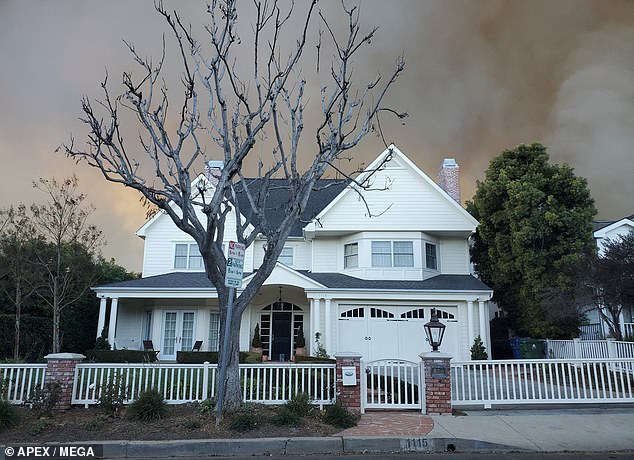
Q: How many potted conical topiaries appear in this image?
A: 2